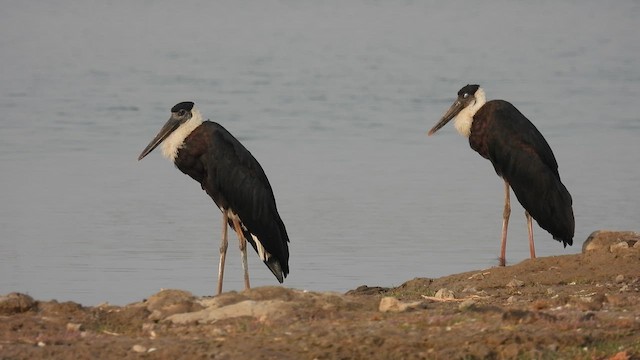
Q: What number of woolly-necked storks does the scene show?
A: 2